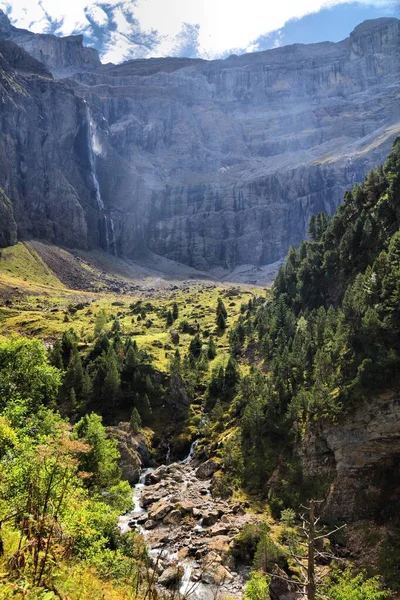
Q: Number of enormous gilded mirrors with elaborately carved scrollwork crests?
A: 0